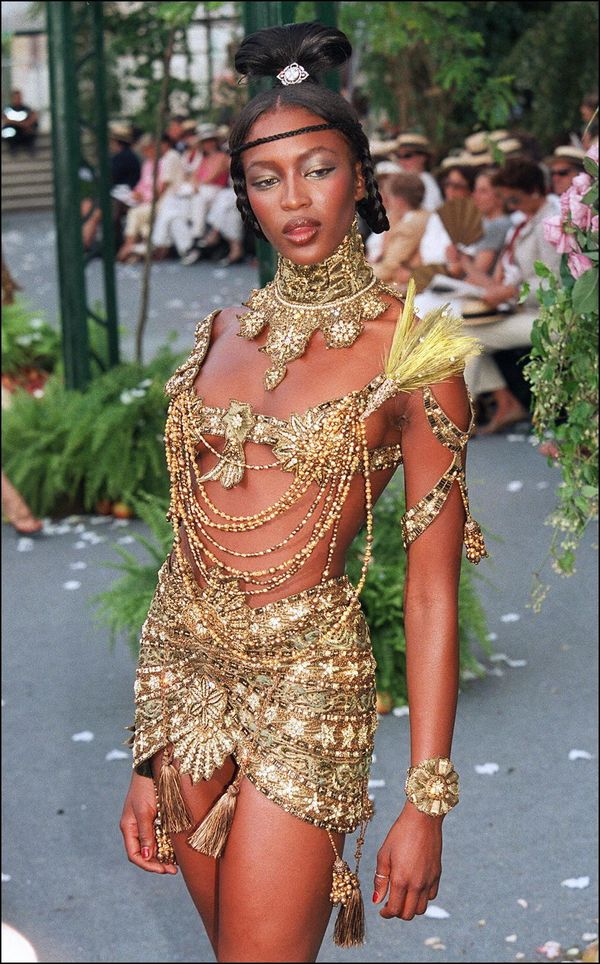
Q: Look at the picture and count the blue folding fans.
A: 0